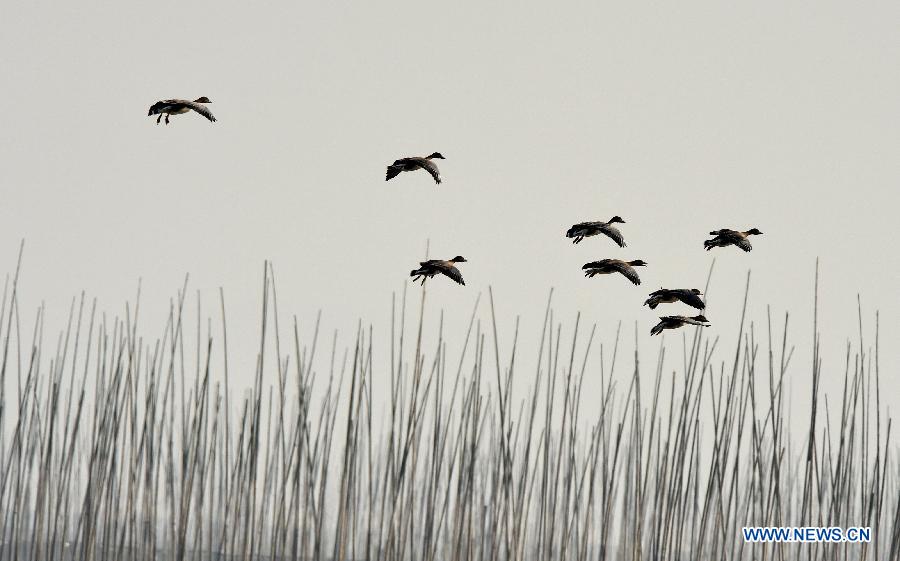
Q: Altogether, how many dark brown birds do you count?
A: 8